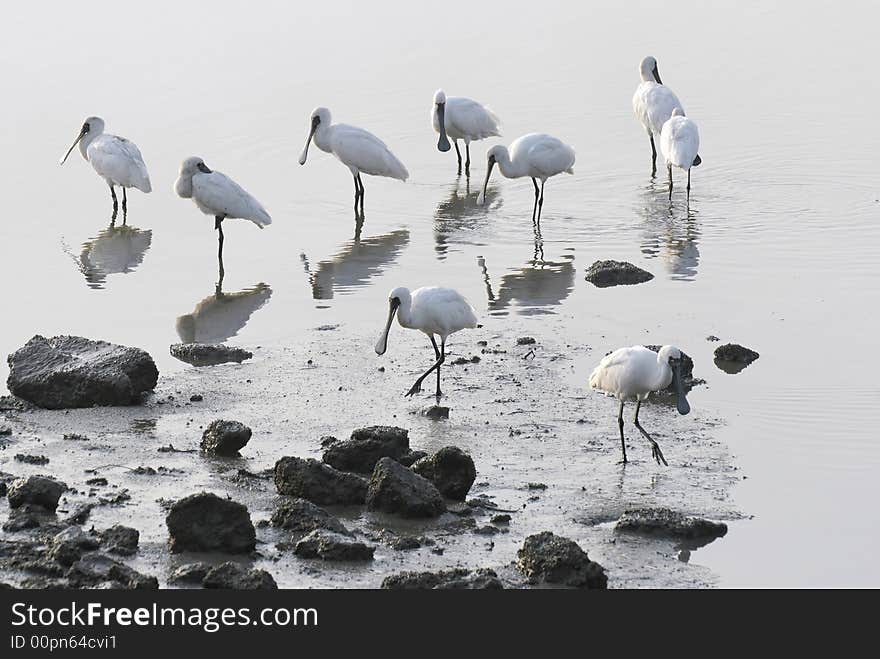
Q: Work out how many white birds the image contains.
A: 9